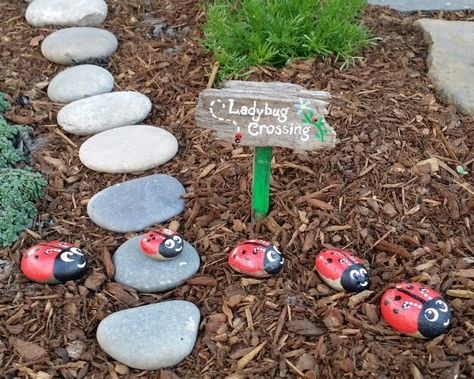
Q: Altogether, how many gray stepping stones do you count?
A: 8